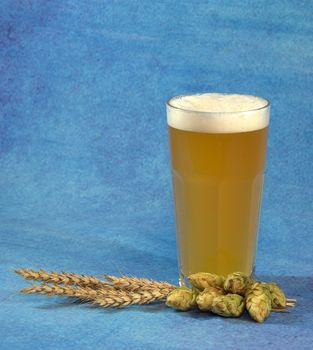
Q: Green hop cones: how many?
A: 7